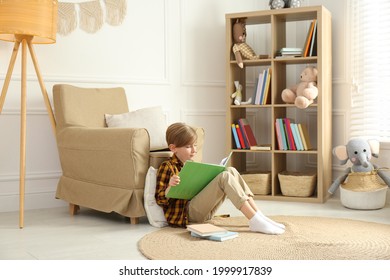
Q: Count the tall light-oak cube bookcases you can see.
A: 1